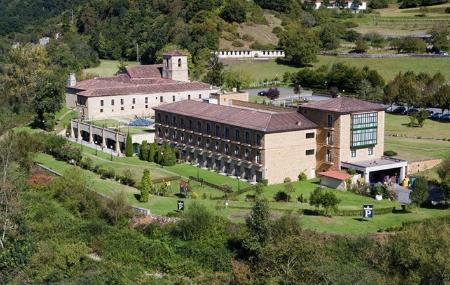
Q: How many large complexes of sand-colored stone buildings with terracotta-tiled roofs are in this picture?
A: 2